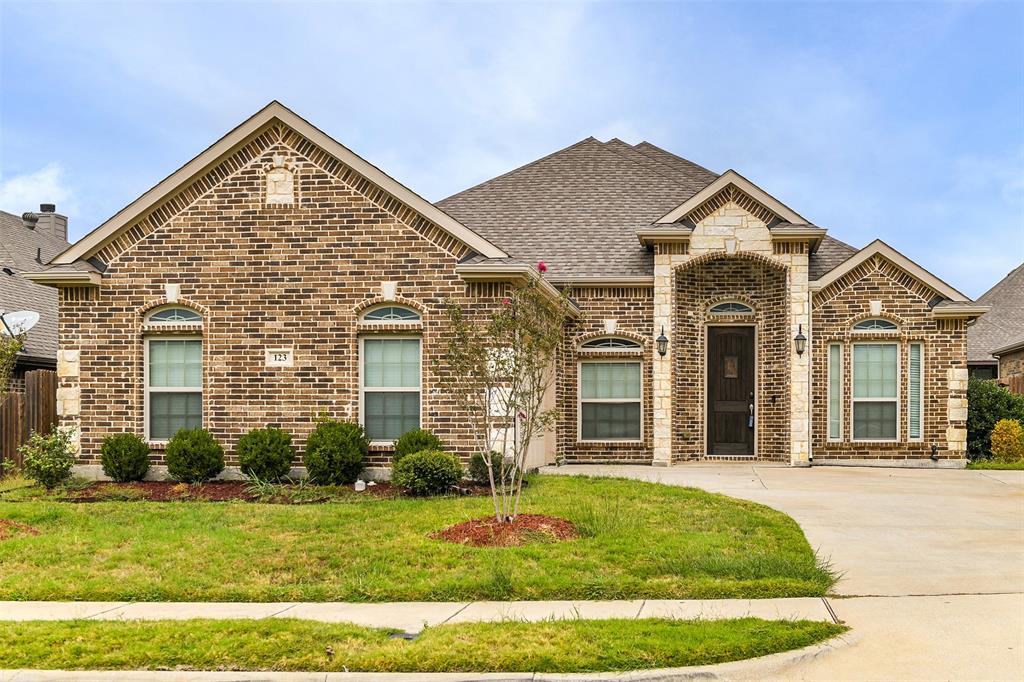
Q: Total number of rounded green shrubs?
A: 7